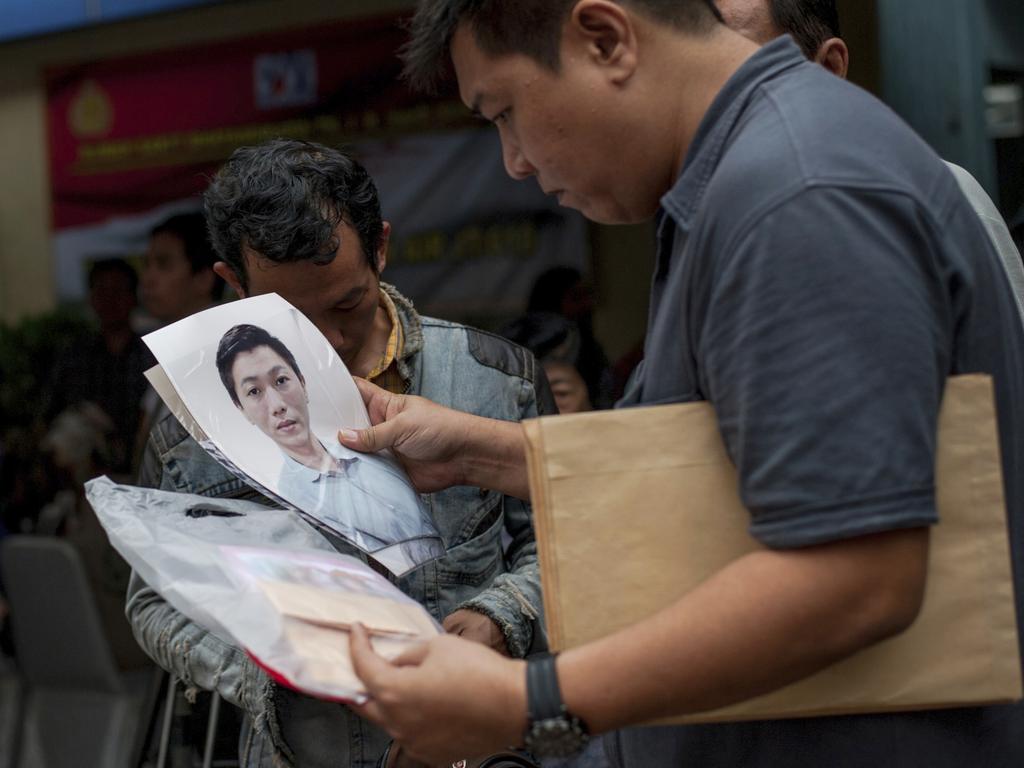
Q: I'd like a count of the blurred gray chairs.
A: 1